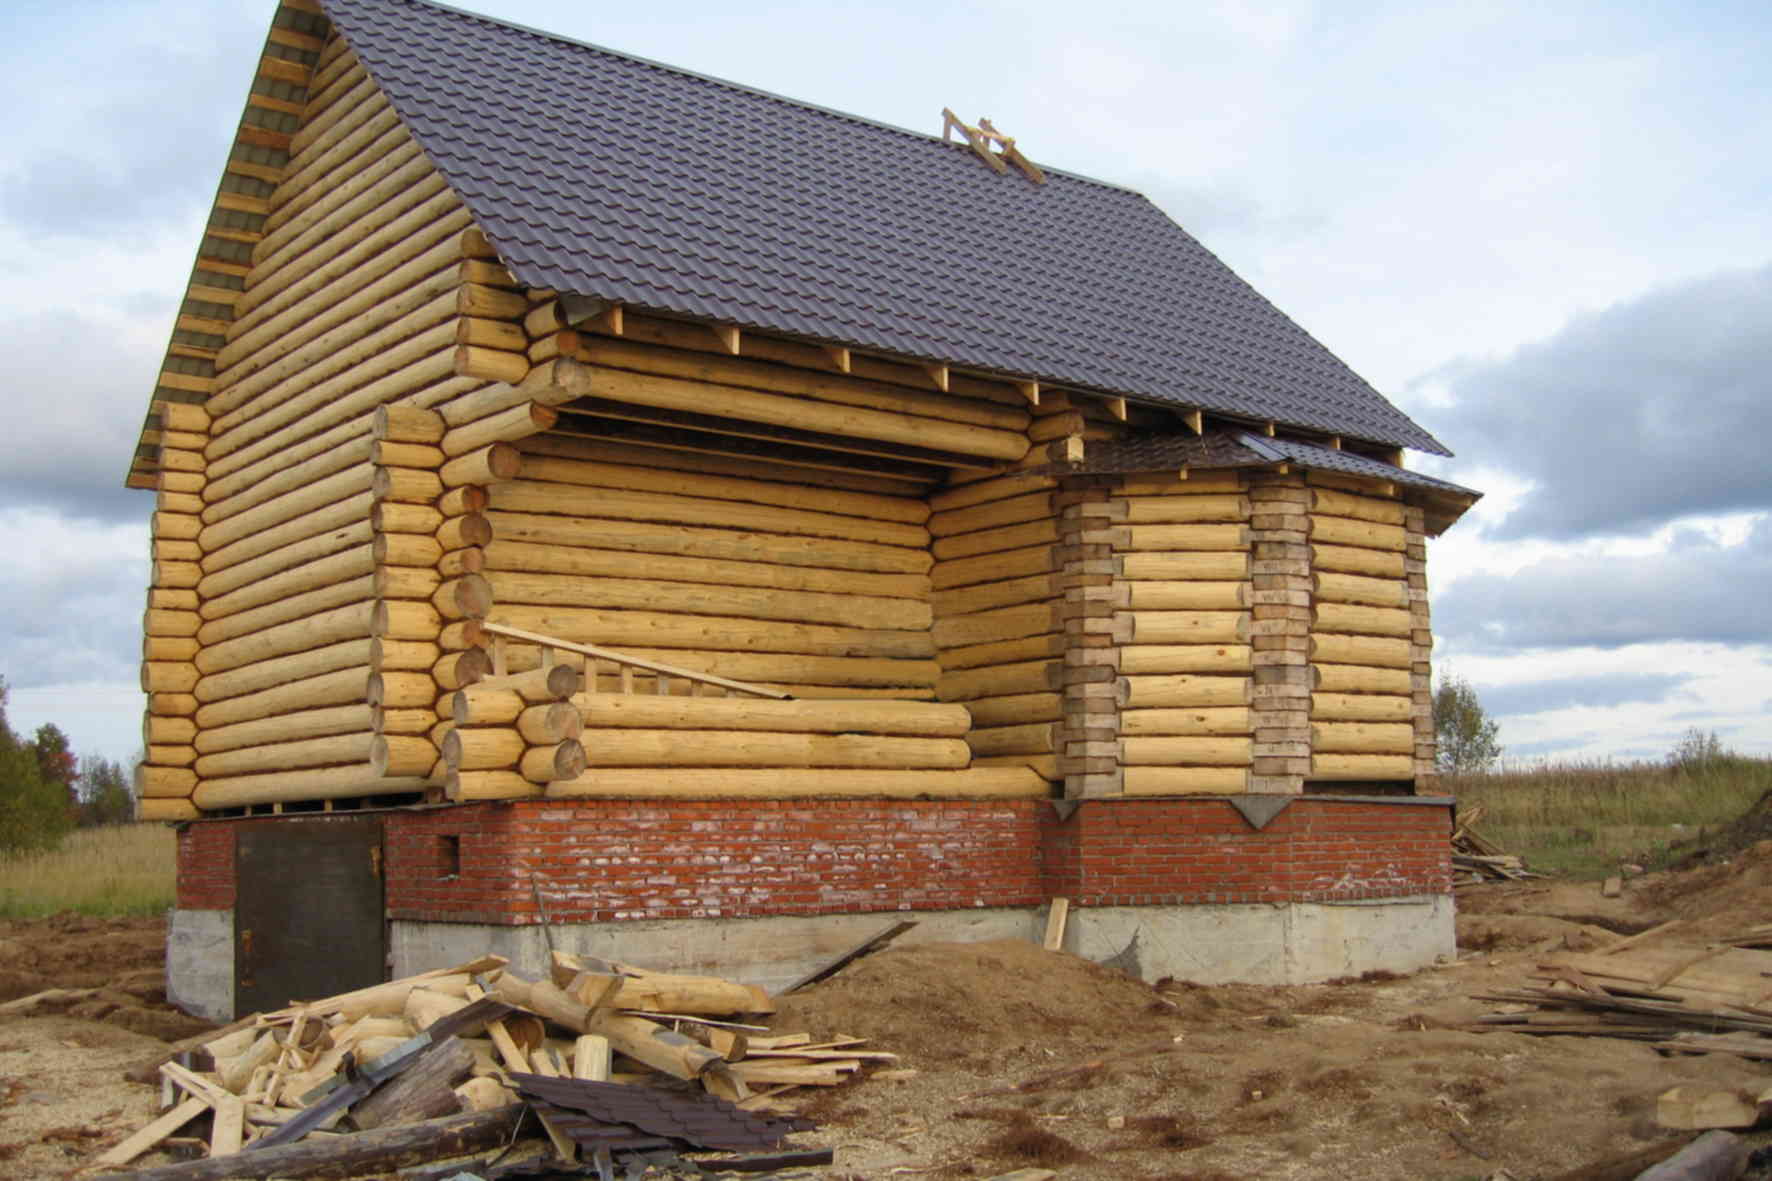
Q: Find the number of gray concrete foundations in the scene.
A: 1